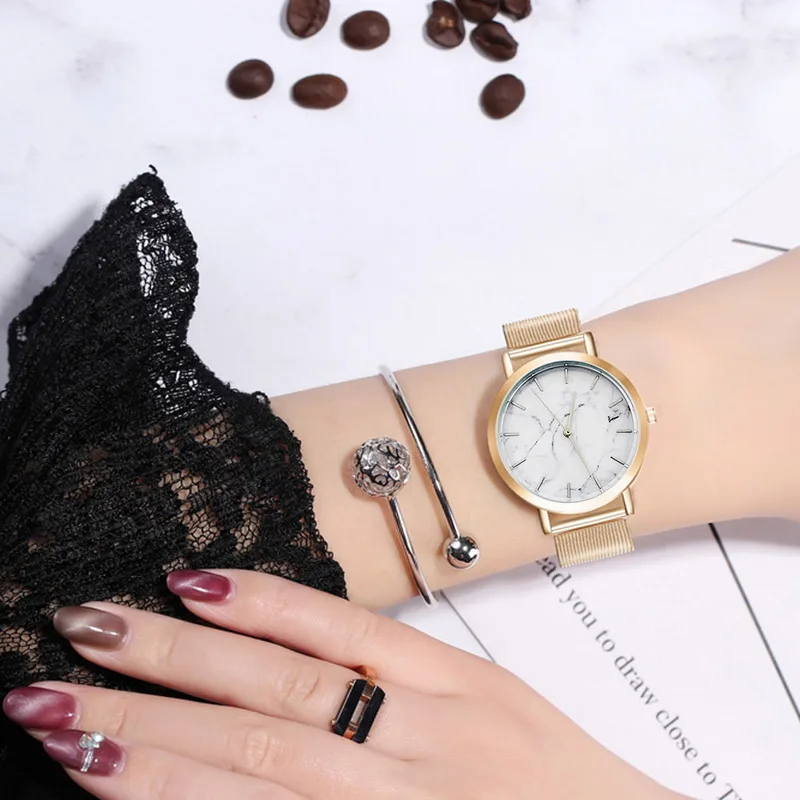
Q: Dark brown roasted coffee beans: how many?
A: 9